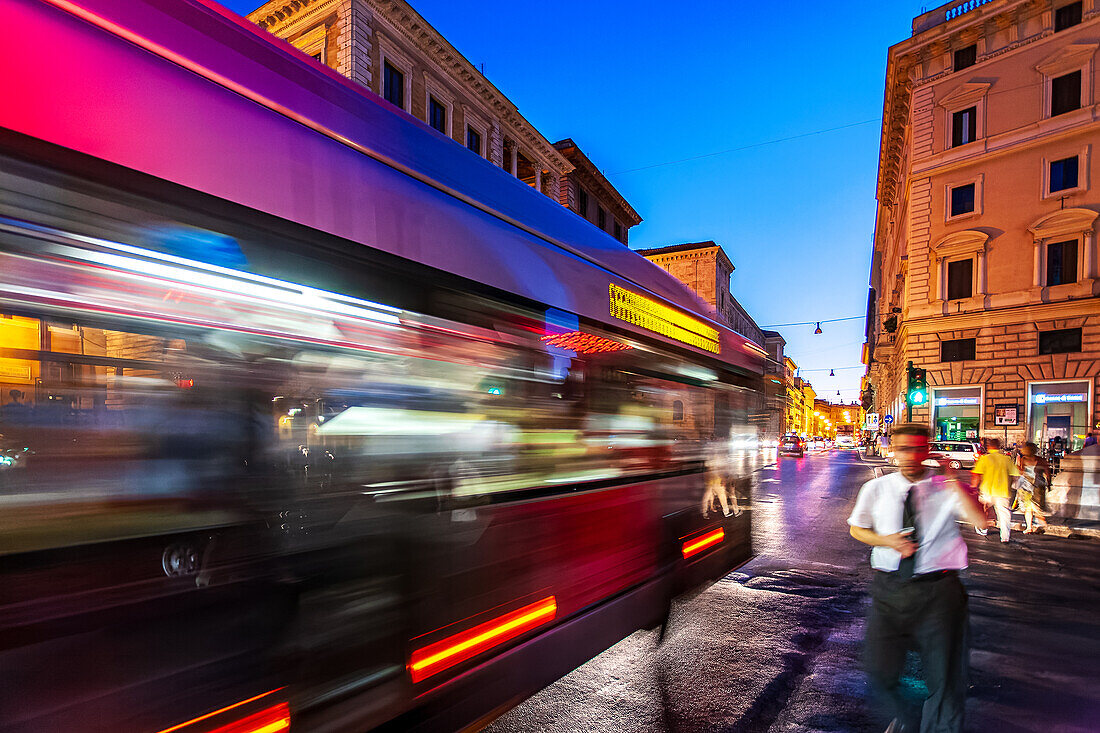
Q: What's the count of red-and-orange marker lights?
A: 3